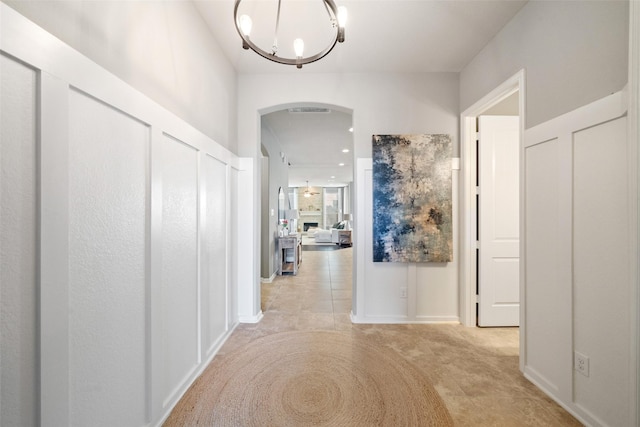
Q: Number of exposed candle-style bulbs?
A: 3